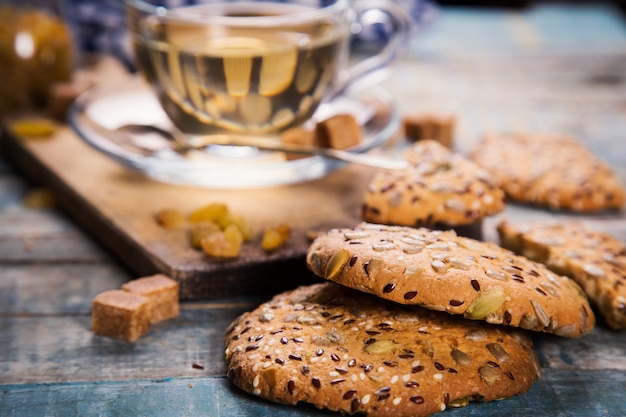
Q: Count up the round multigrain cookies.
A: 5